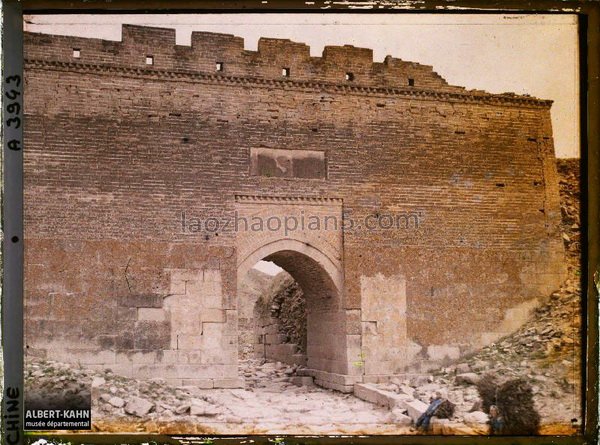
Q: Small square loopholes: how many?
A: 6